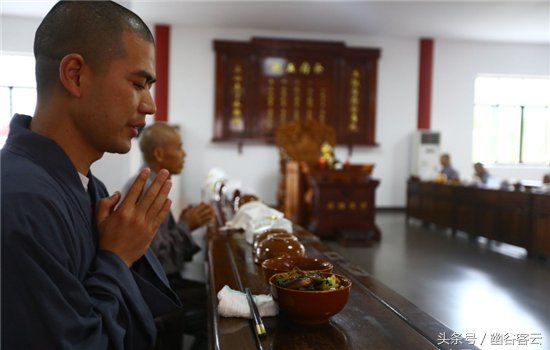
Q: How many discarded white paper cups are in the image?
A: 0